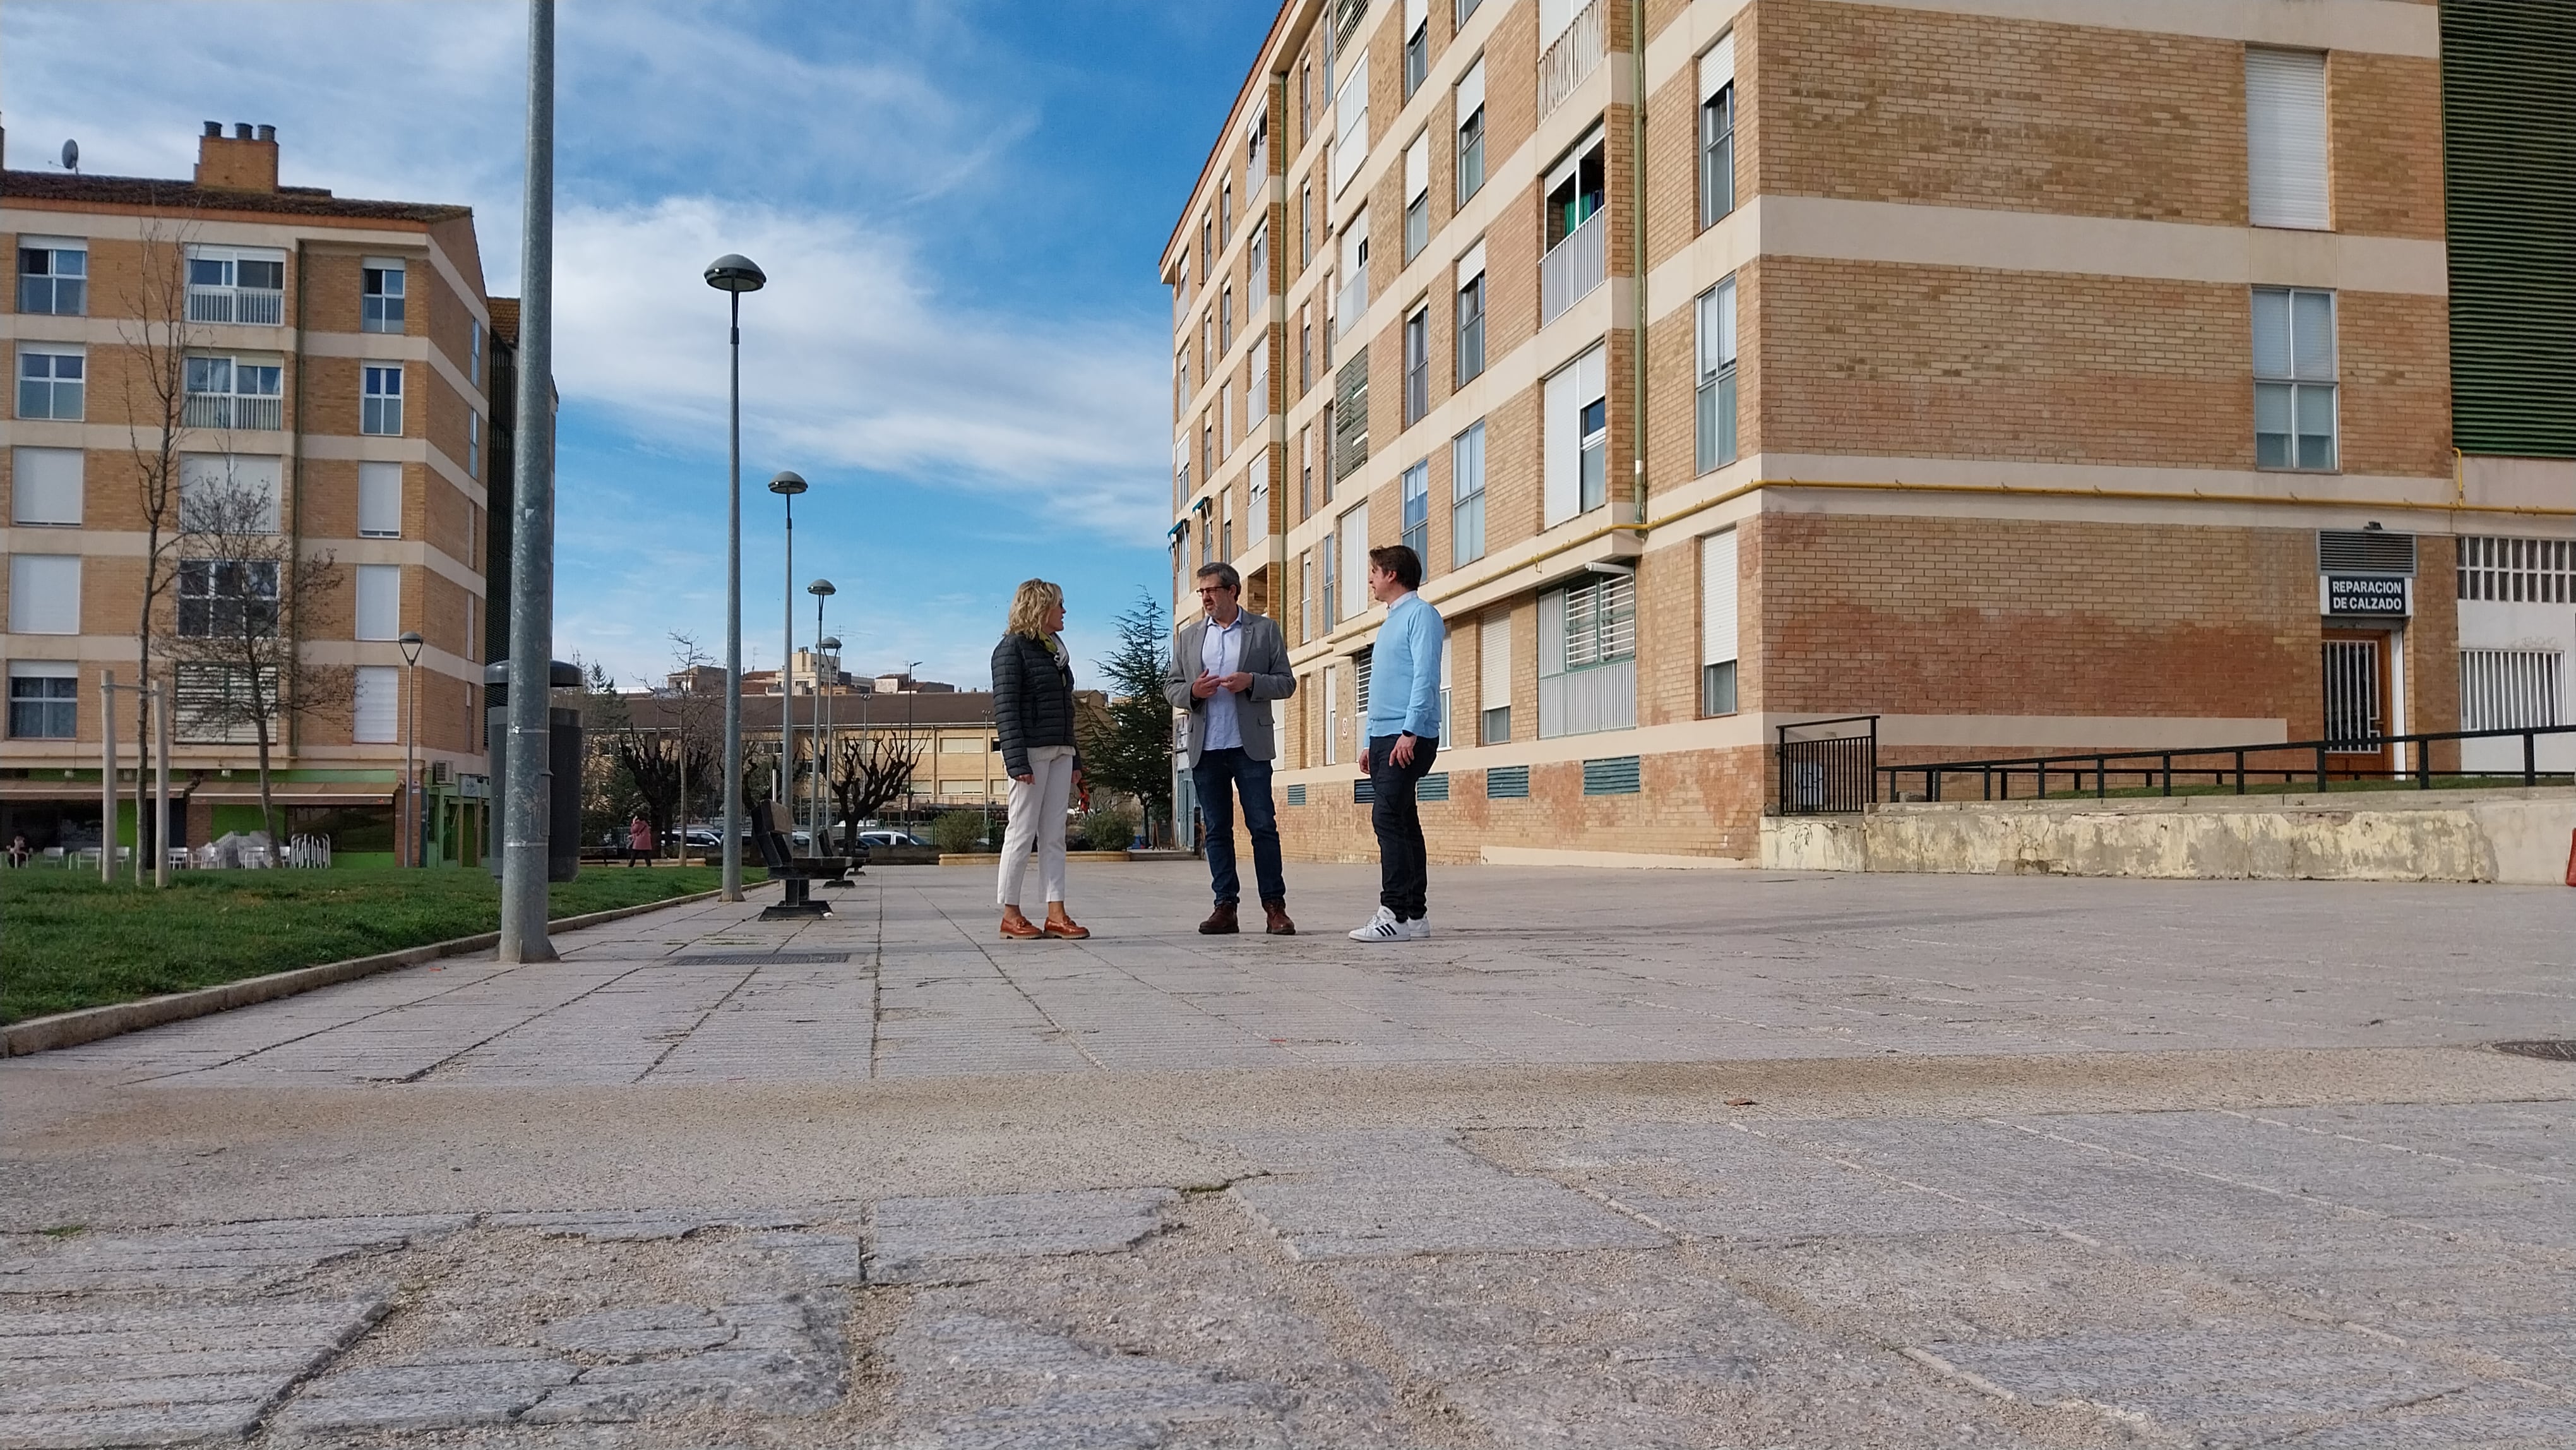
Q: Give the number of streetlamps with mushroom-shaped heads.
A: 5